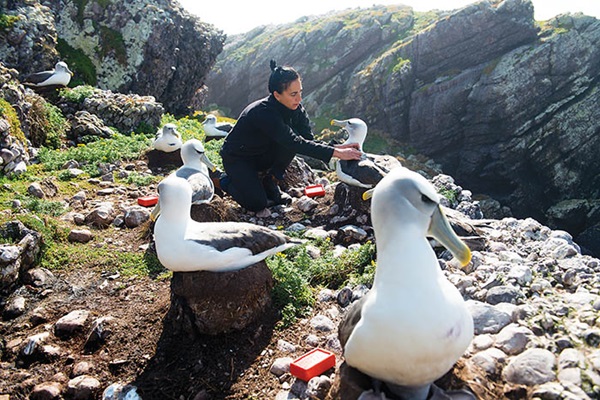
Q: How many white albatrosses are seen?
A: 7